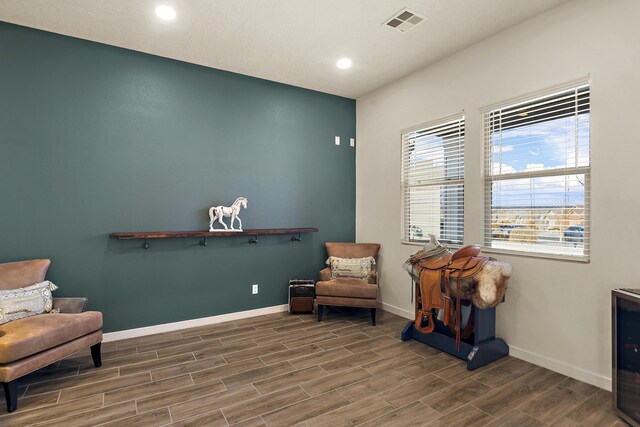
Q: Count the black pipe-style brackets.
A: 4